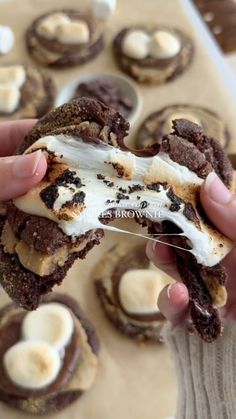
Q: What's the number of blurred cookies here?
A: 6